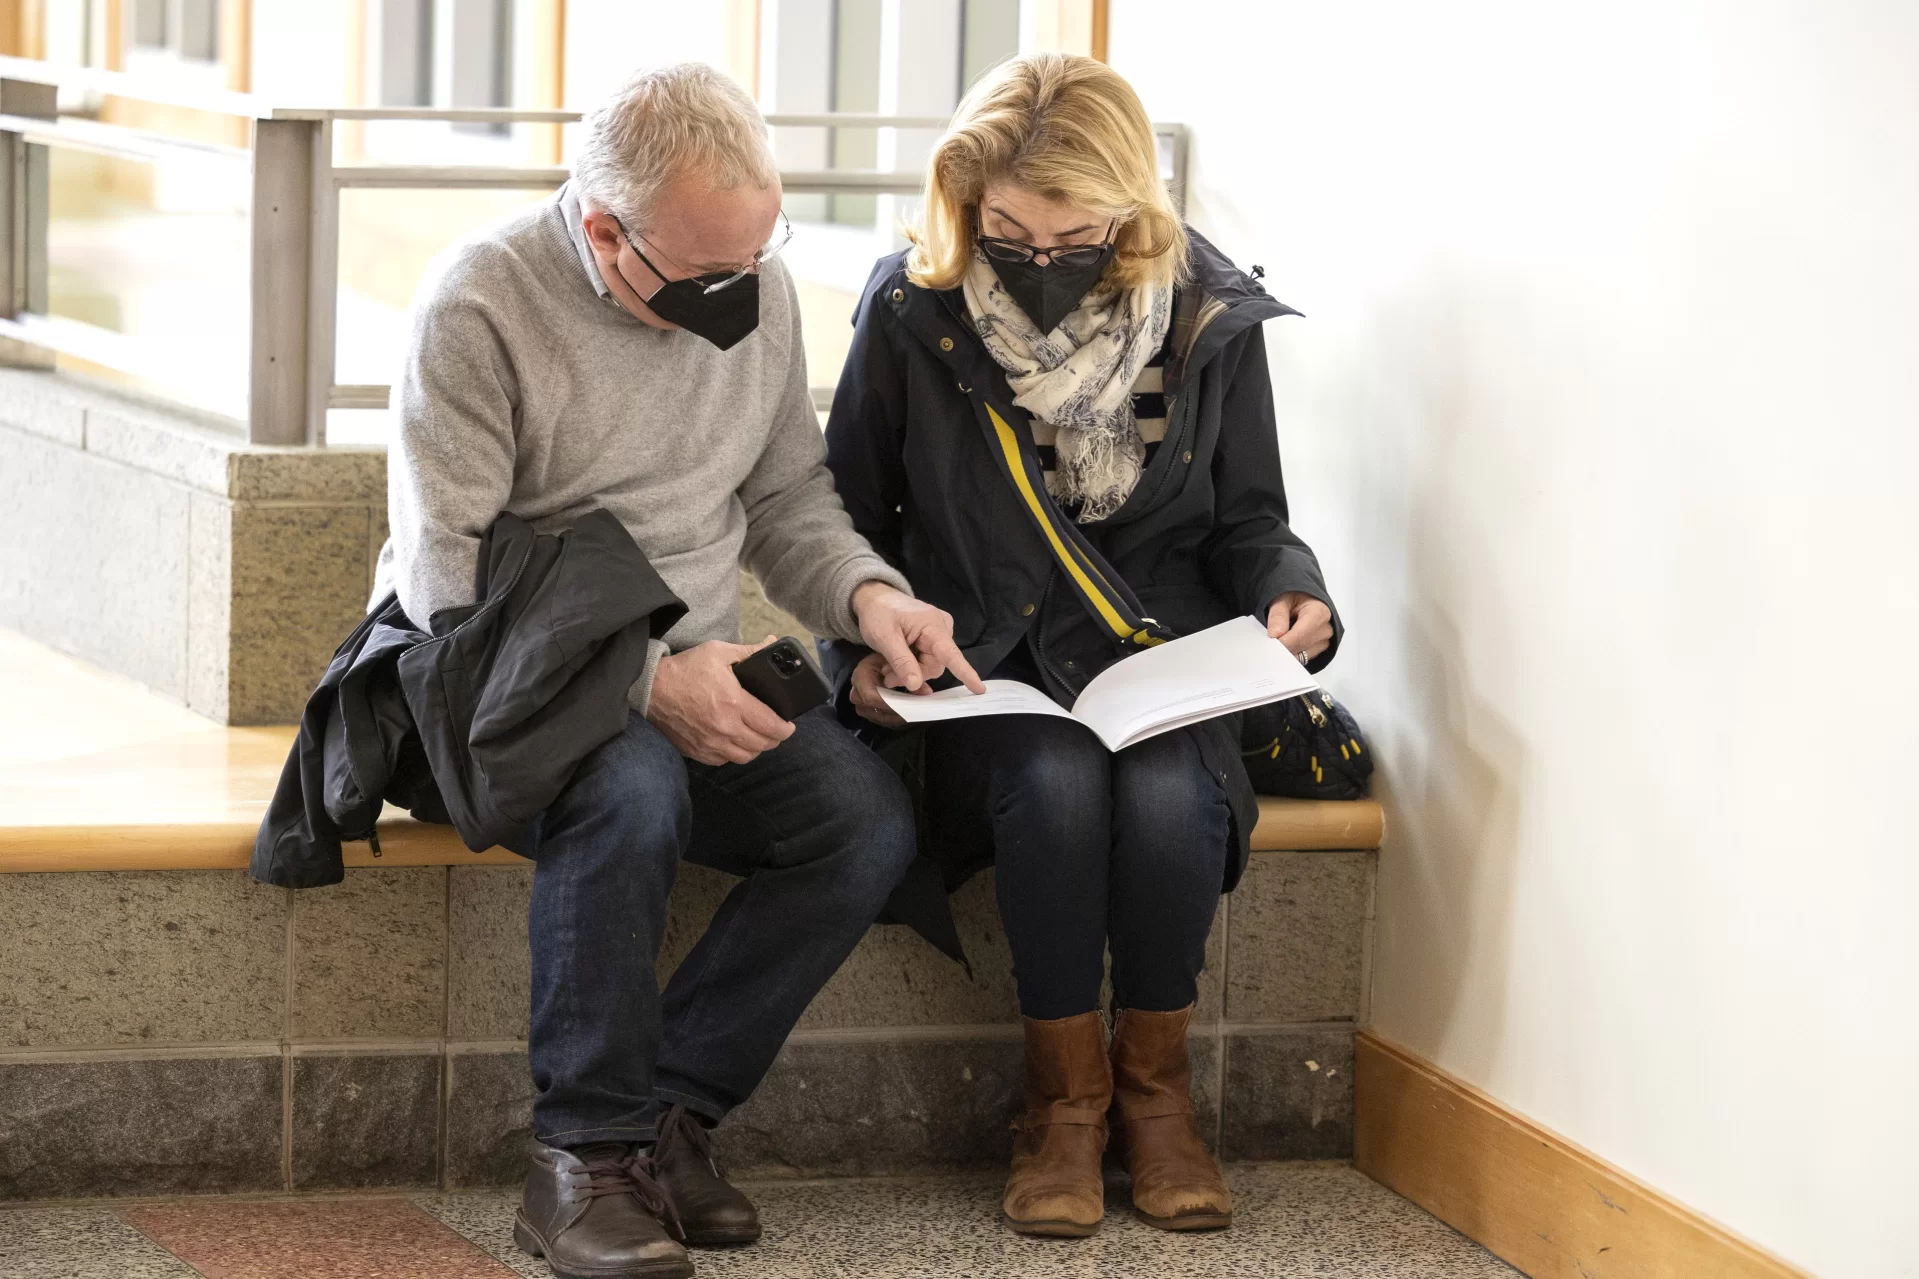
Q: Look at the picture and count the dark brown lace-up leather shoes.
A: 2